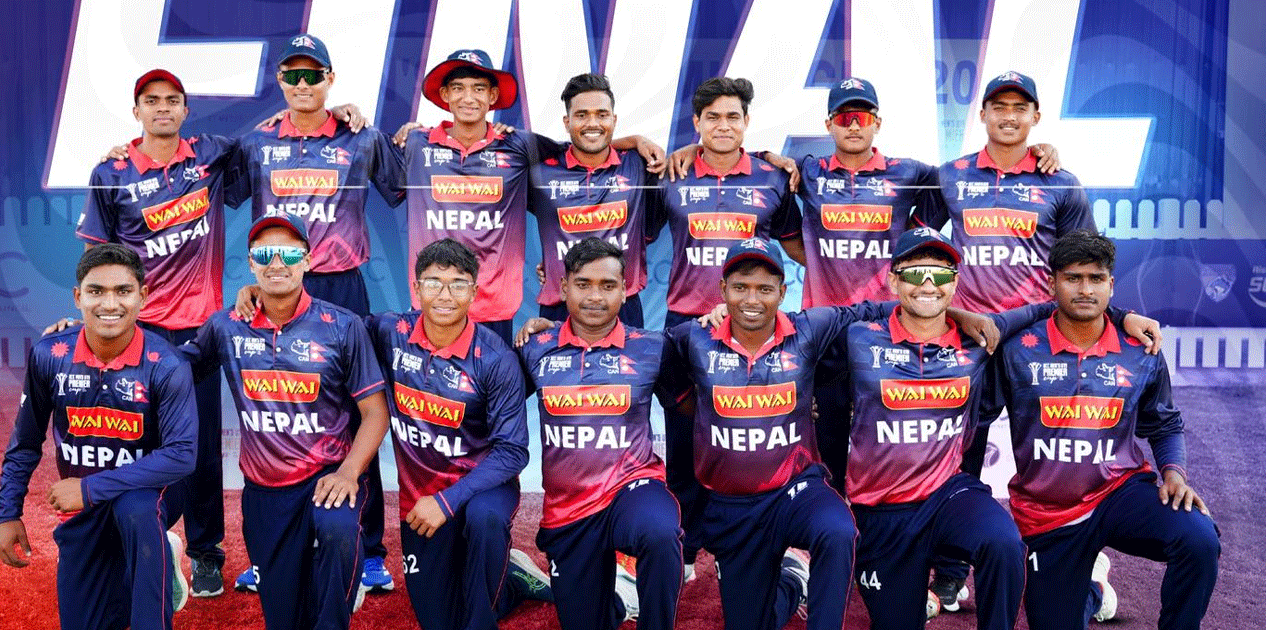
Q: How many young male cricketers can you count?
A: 14